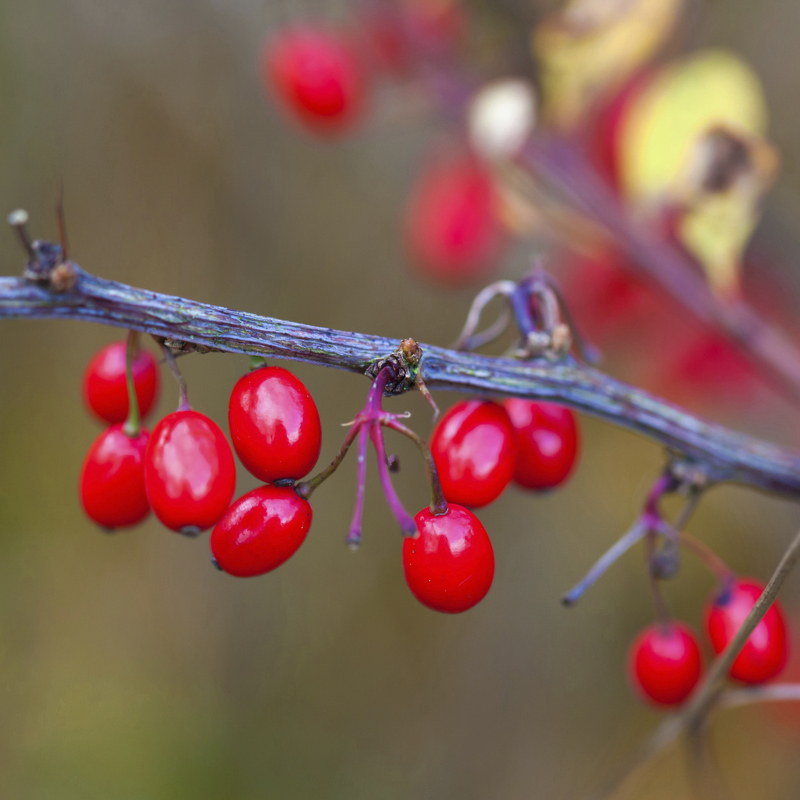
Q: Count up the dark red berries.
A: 10